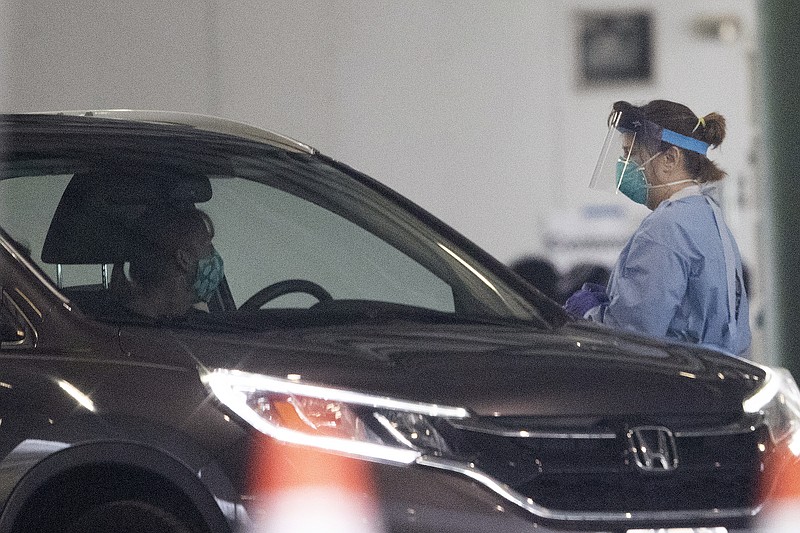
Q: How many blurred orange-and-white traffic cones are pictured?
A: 2